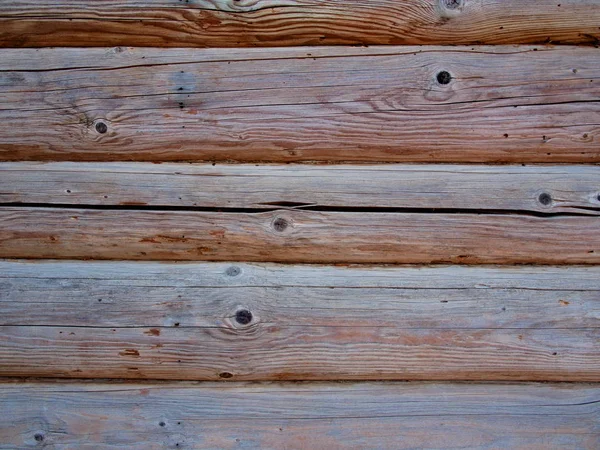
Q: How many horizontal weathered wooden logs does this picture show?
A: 5